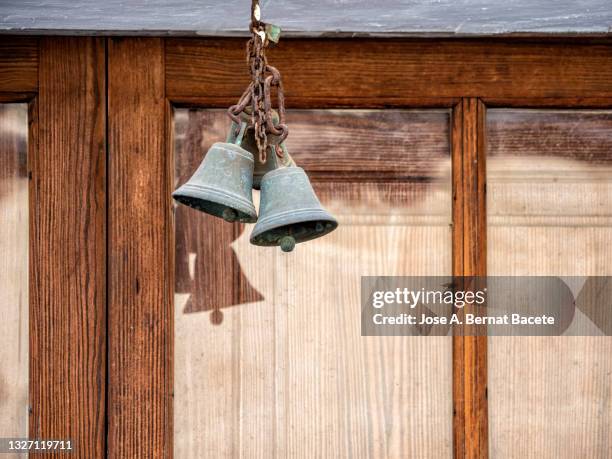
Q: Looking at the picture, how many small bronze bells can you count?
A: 3